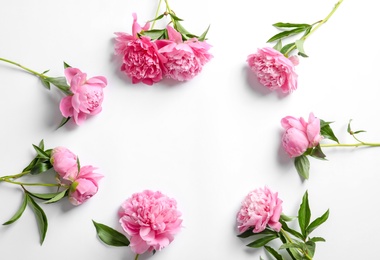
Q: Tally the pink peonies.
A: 9